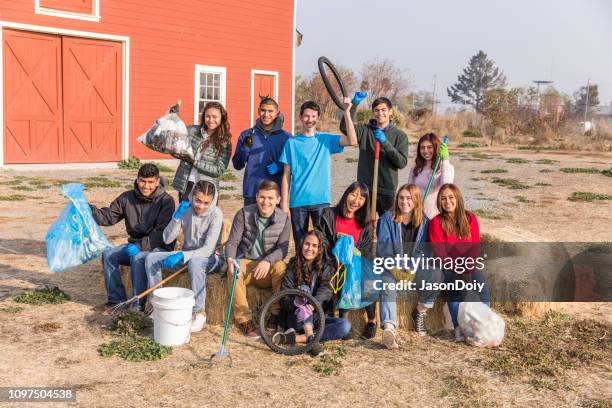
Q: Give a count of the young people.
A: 12